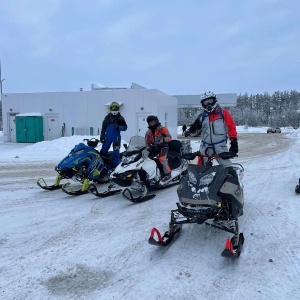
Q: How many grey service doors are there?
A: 3